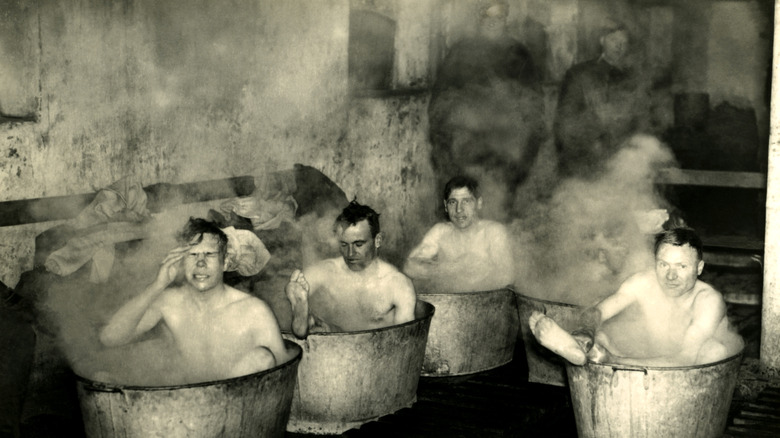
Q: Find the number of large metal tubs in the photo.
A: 5